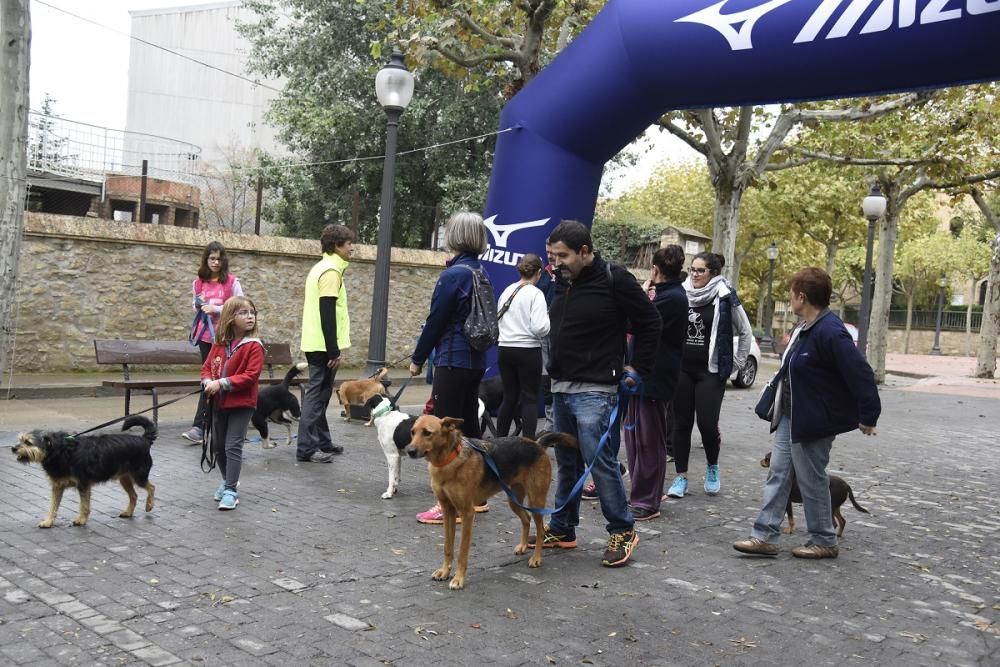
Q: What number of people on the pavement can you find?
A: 10